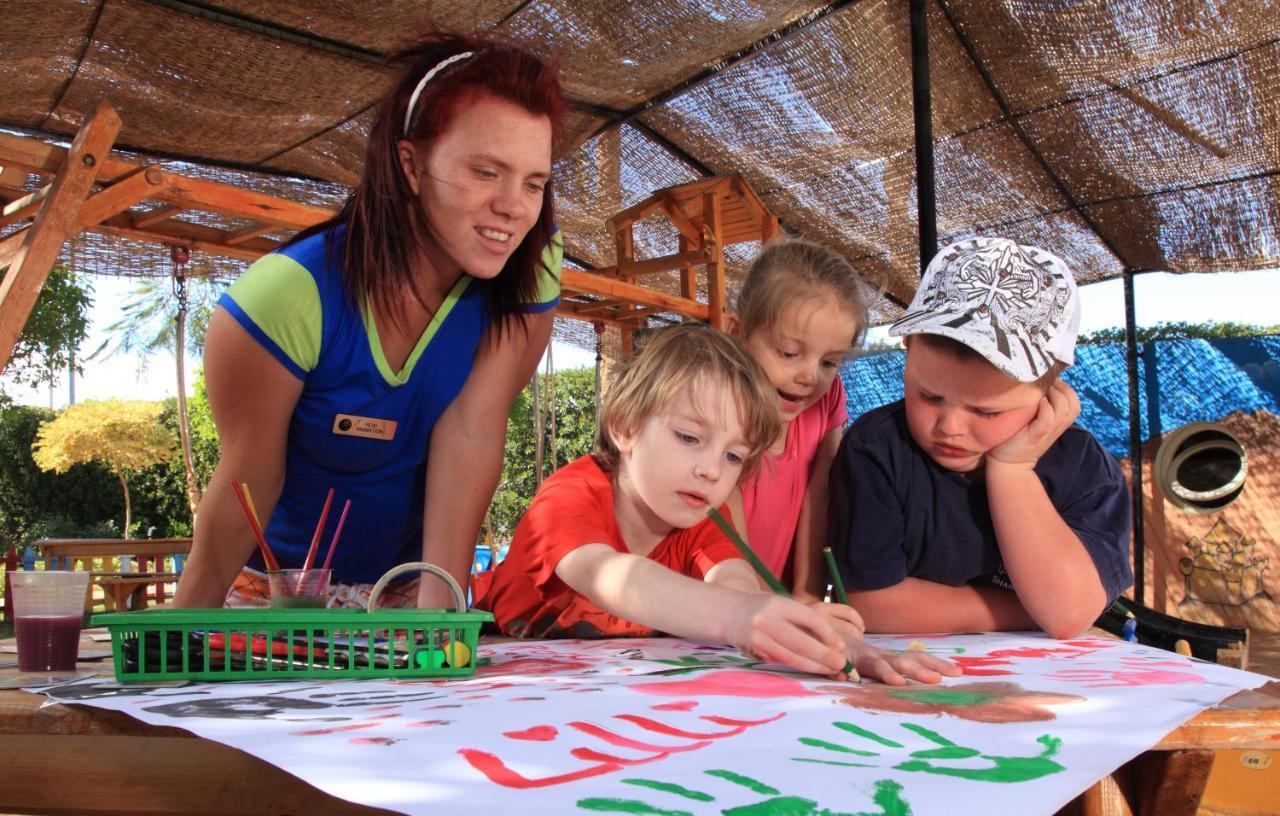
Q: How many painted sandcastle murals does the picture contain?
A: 1